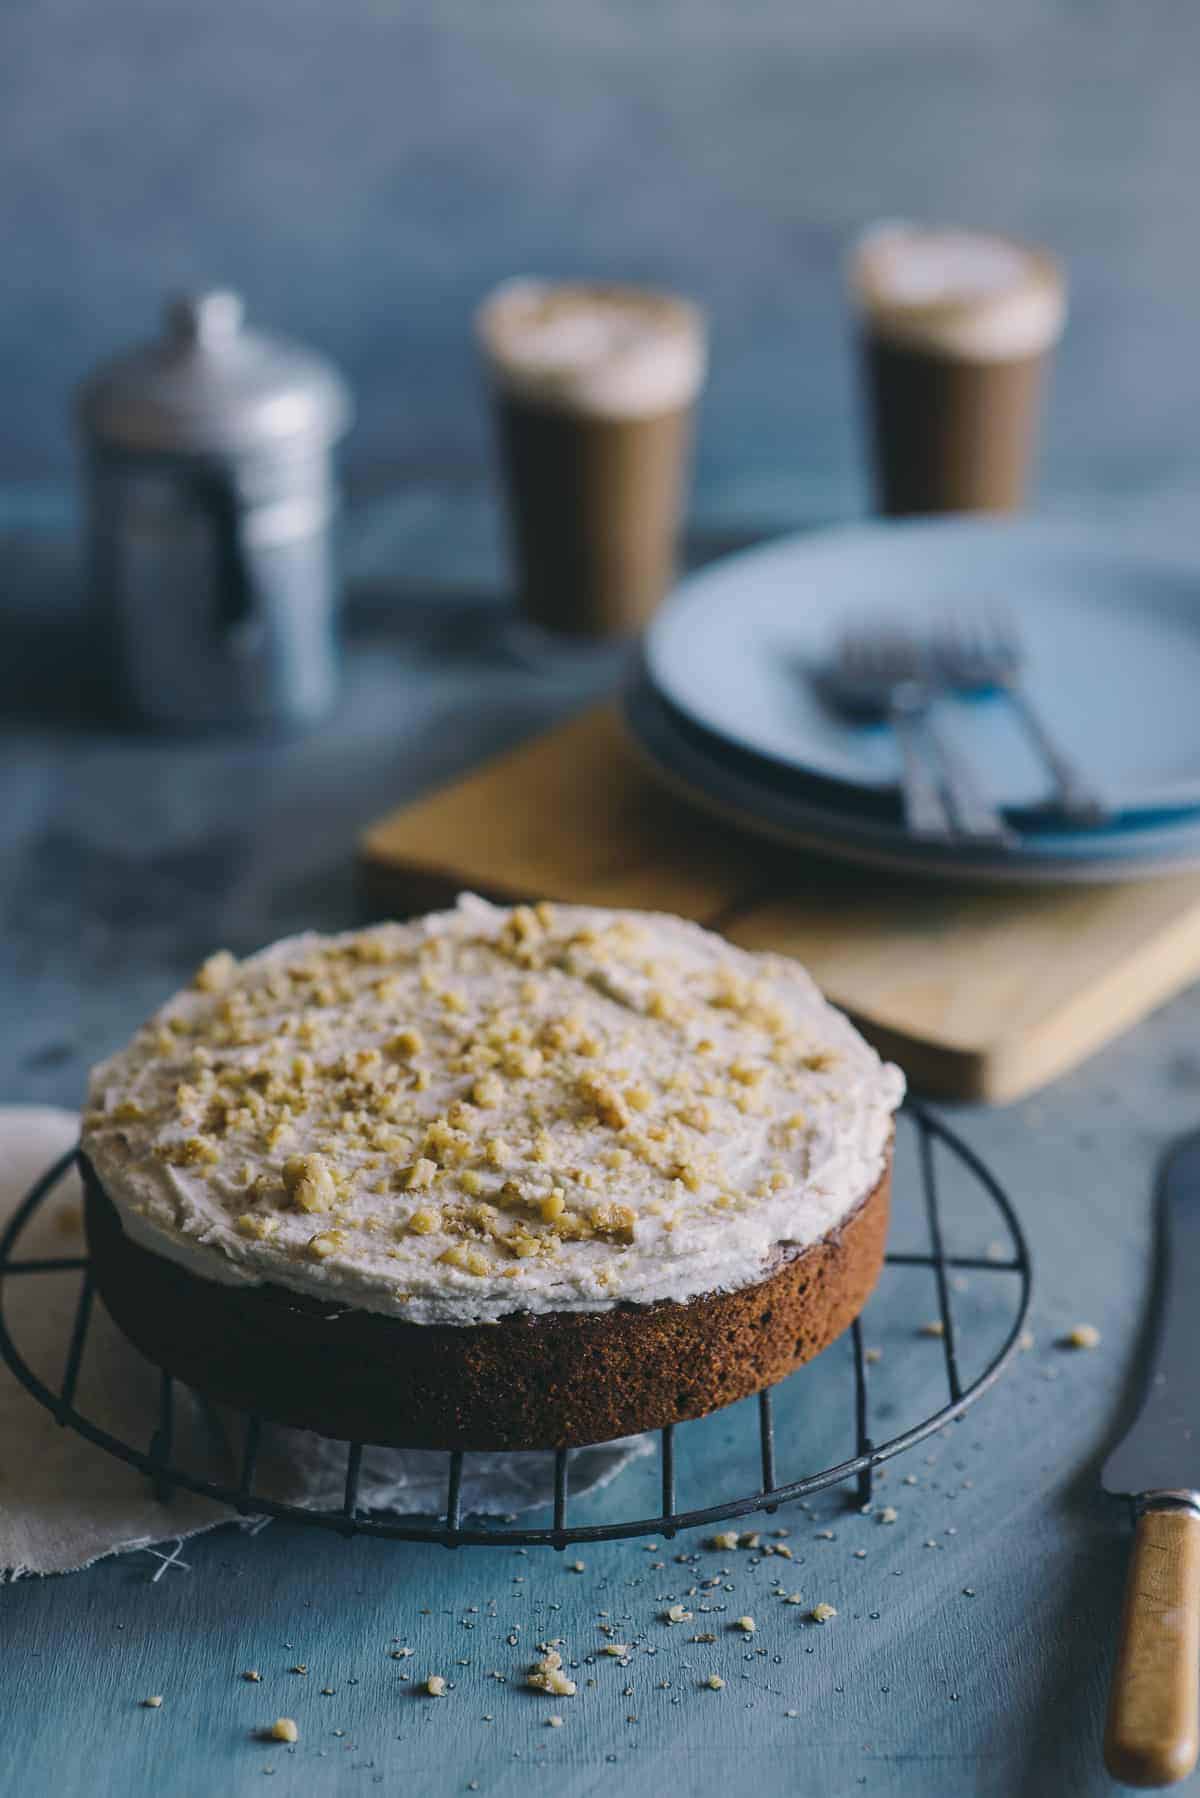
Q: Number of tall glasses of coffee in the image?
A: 2